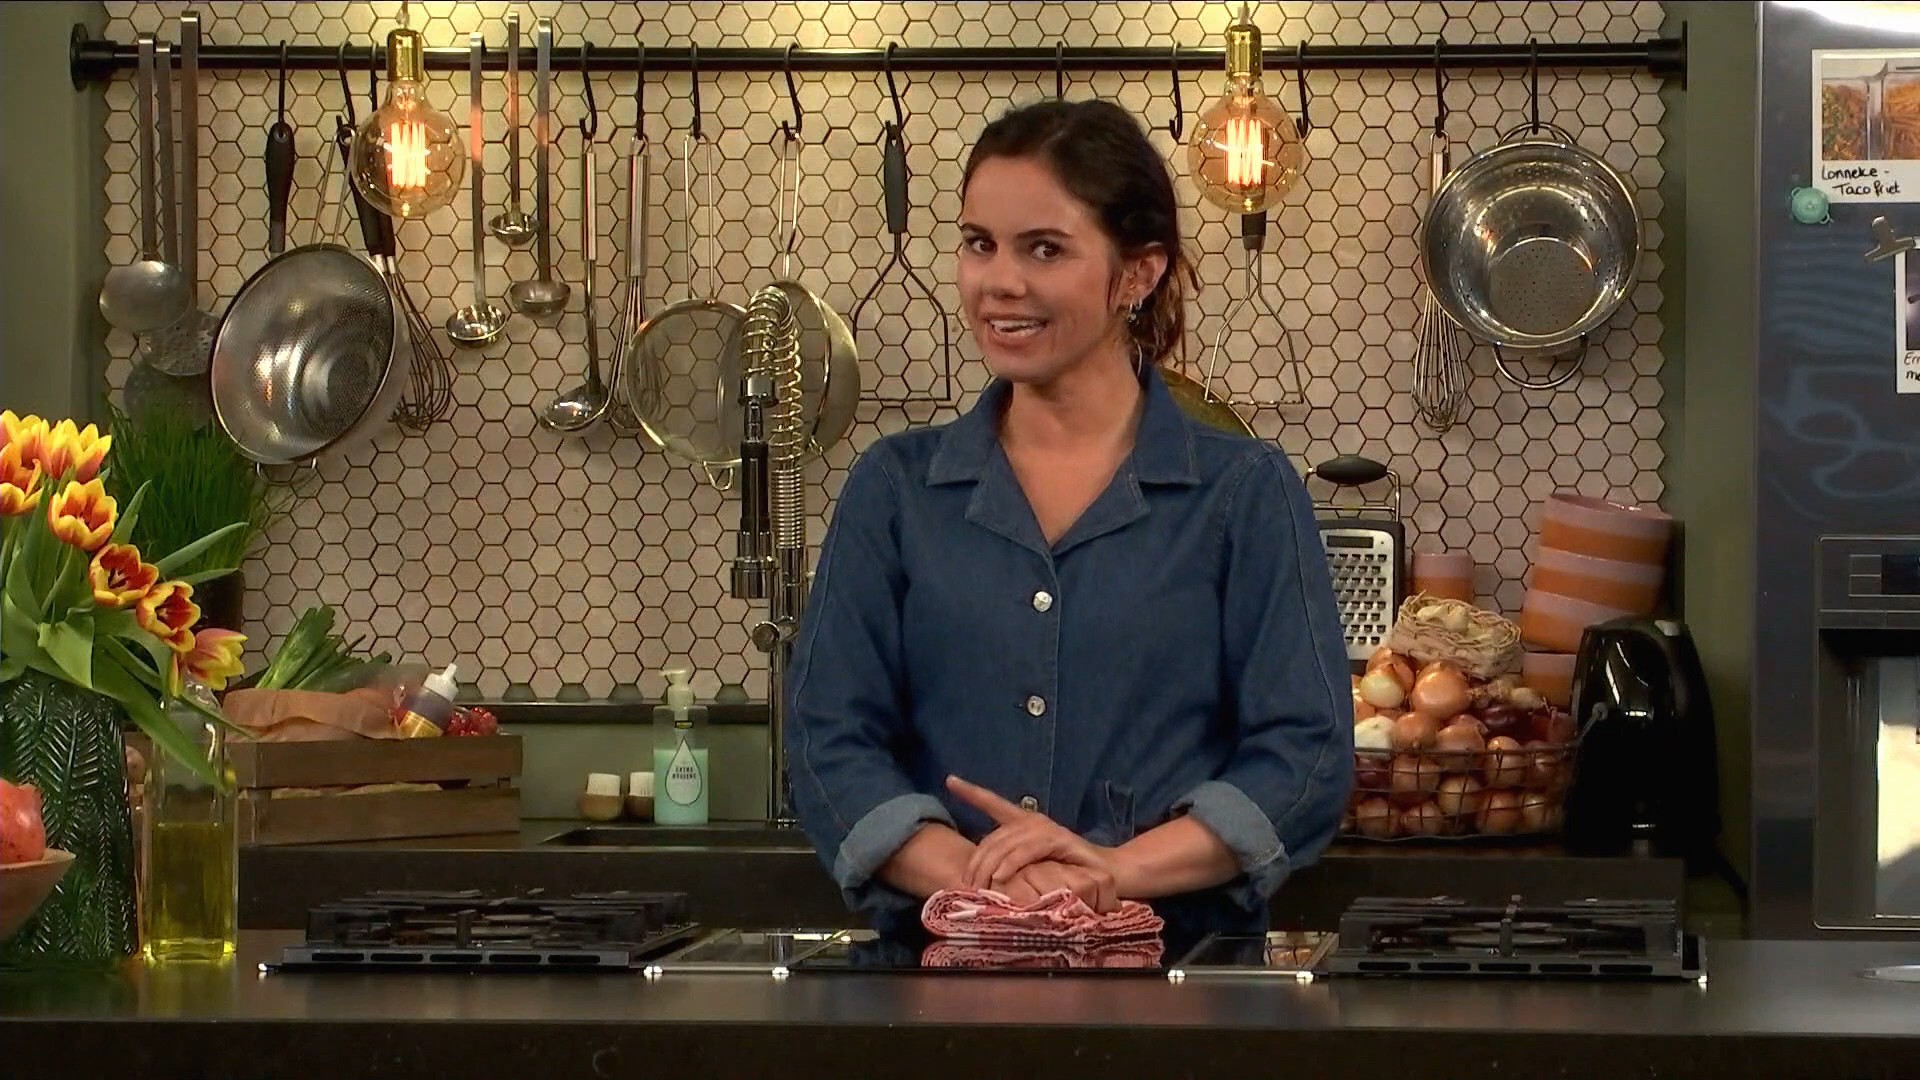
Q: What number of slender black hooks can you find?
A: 13